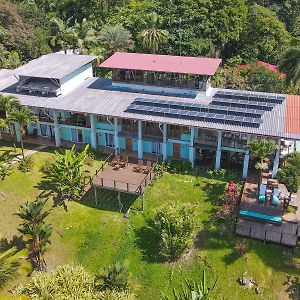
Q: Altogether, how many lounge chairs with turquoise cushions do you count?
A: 2